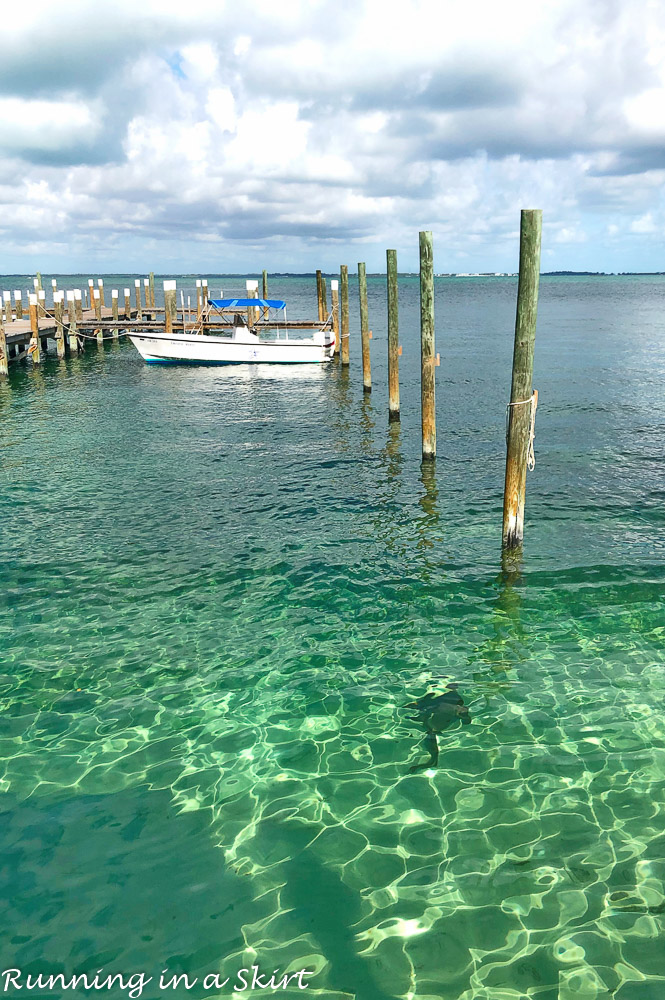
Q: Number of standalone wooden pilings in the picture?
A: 5